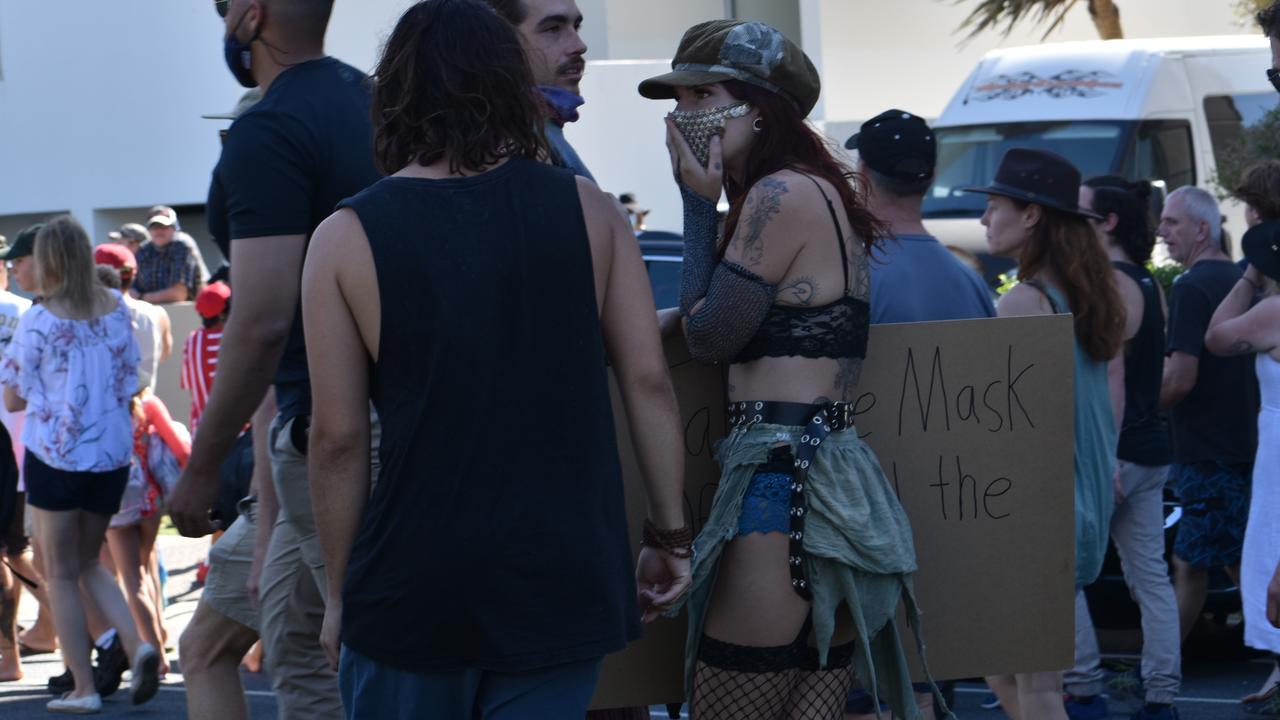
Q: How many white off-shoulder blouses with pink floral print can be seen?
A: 1